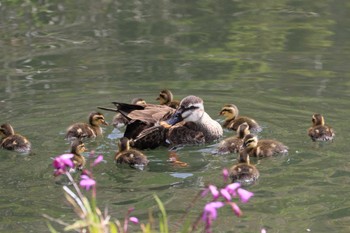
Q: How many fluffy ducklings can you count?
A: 11